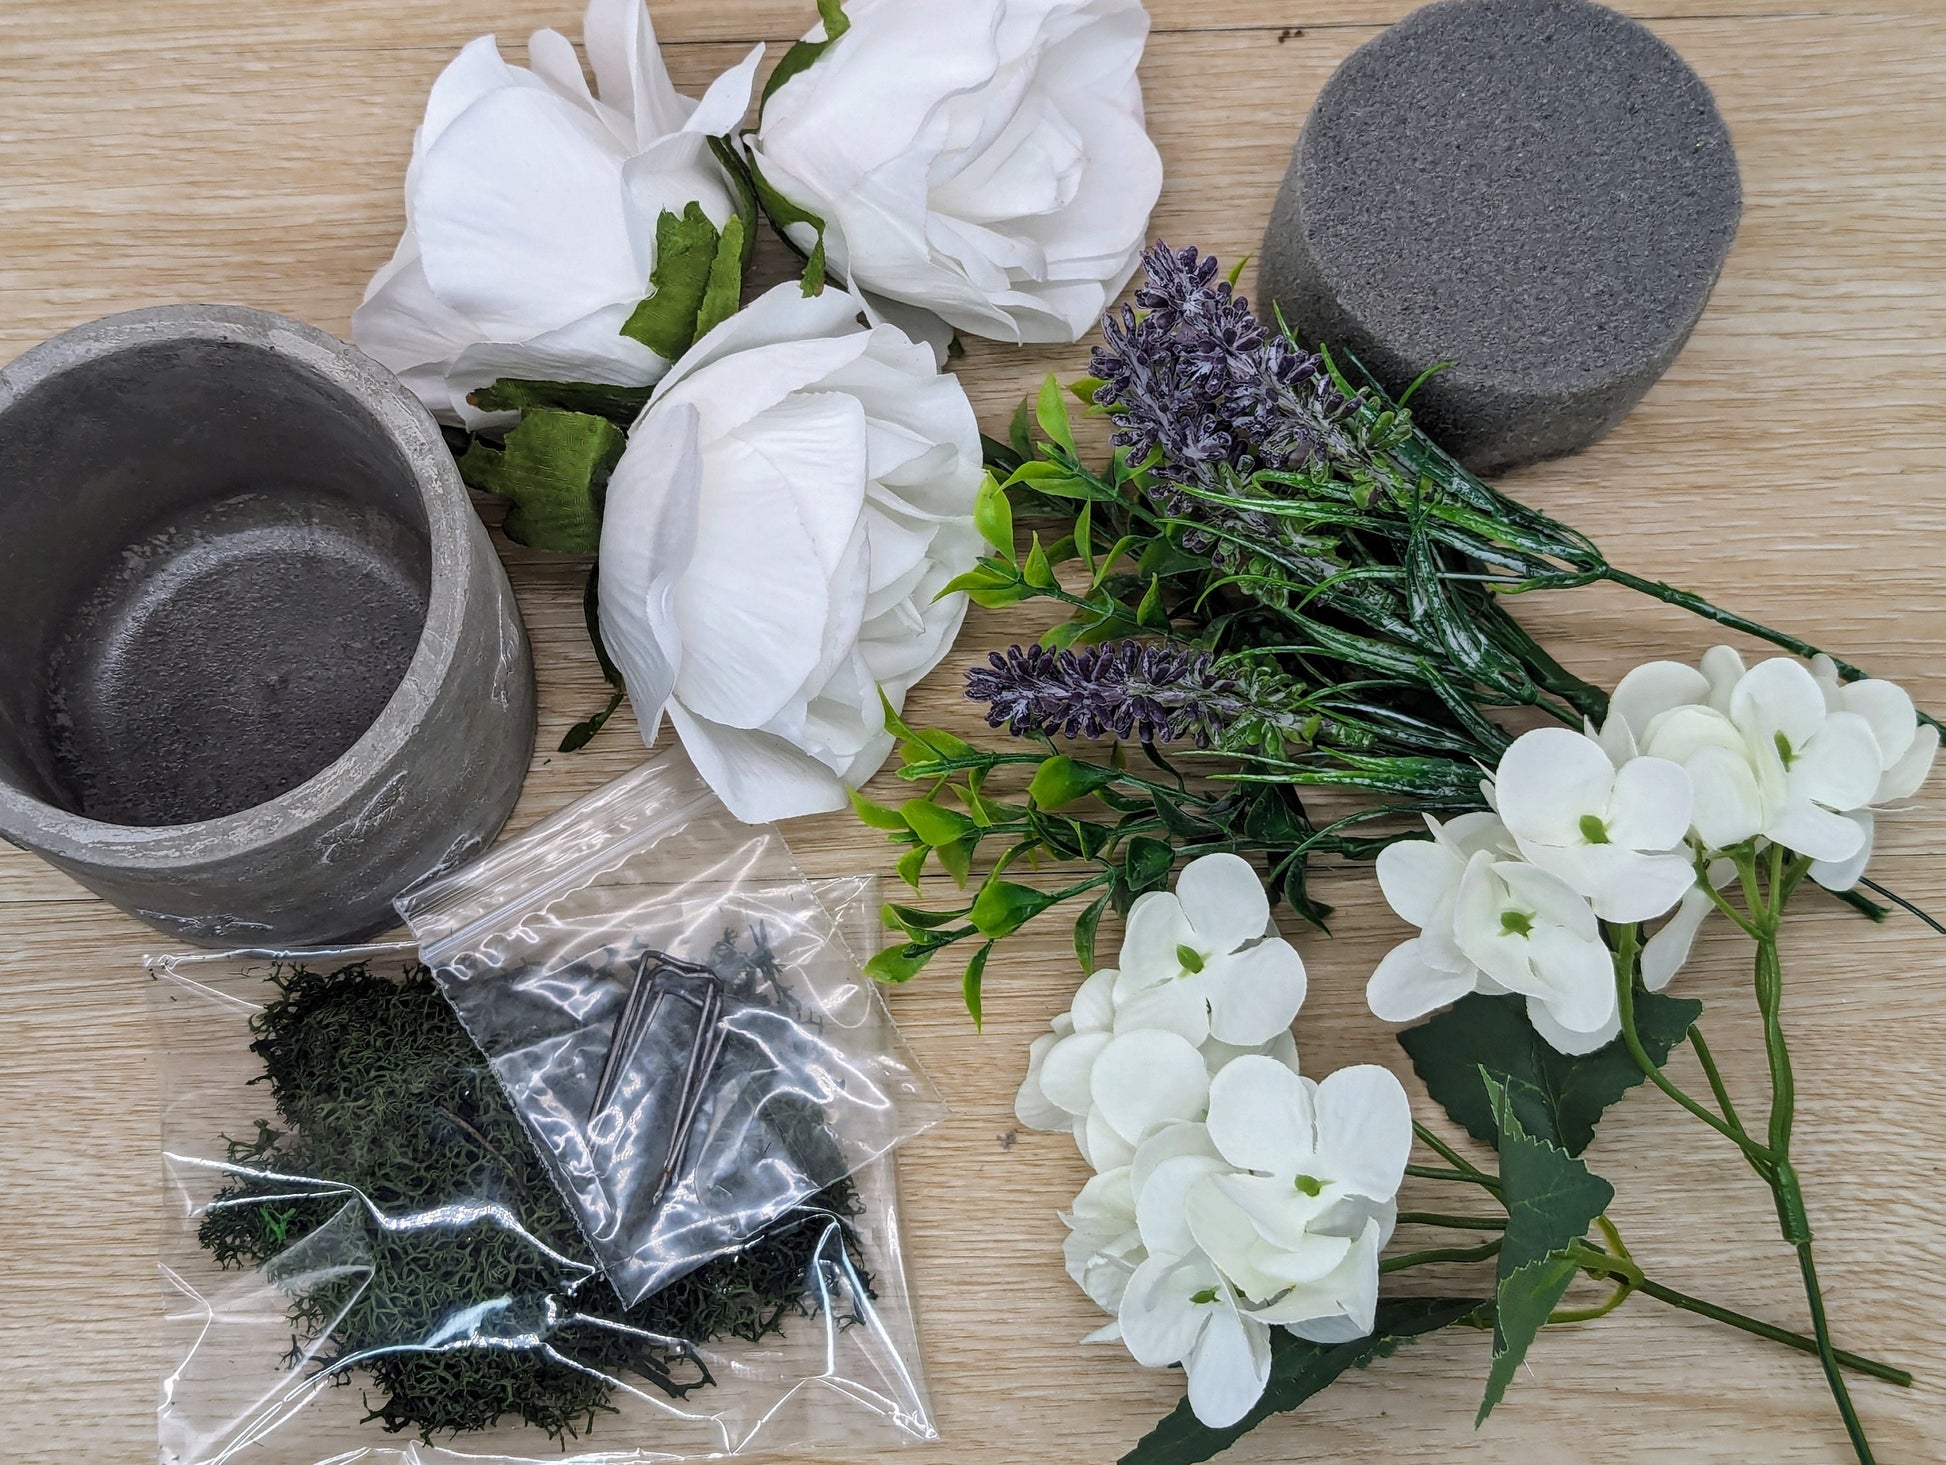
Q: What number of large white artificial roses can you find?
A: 3